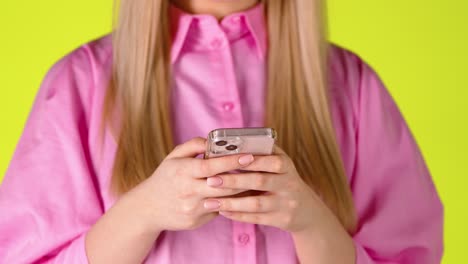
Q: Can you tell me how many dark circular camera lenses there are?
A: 2